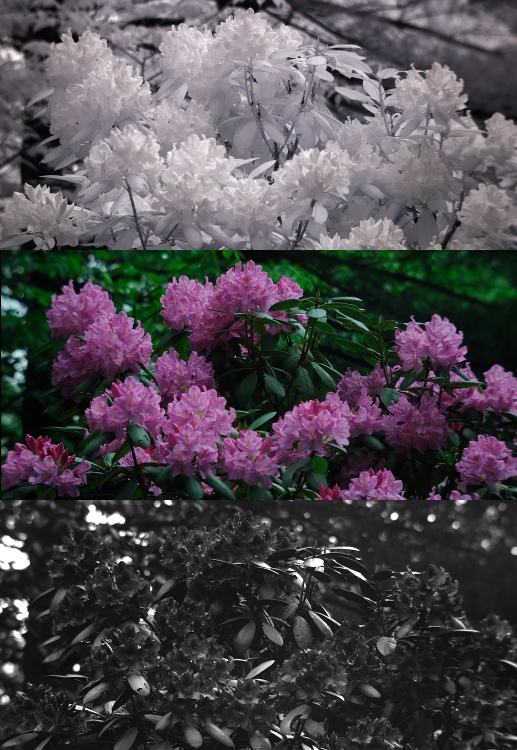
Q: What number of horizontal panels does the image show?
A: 3